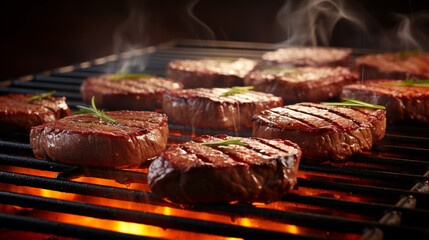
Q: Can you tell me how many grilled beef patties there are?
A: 11